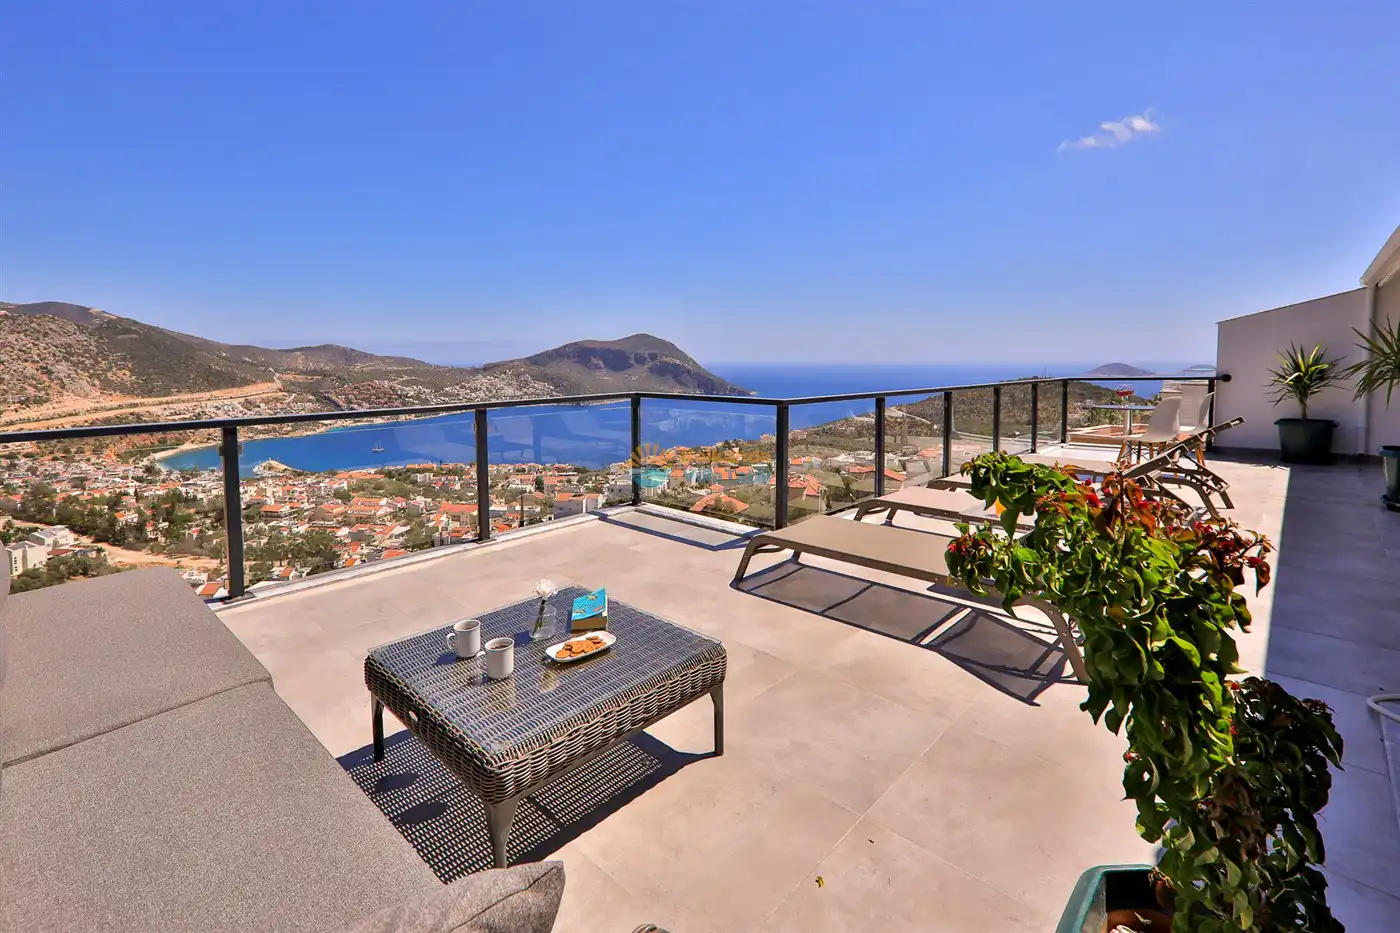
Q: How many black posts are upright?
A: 10